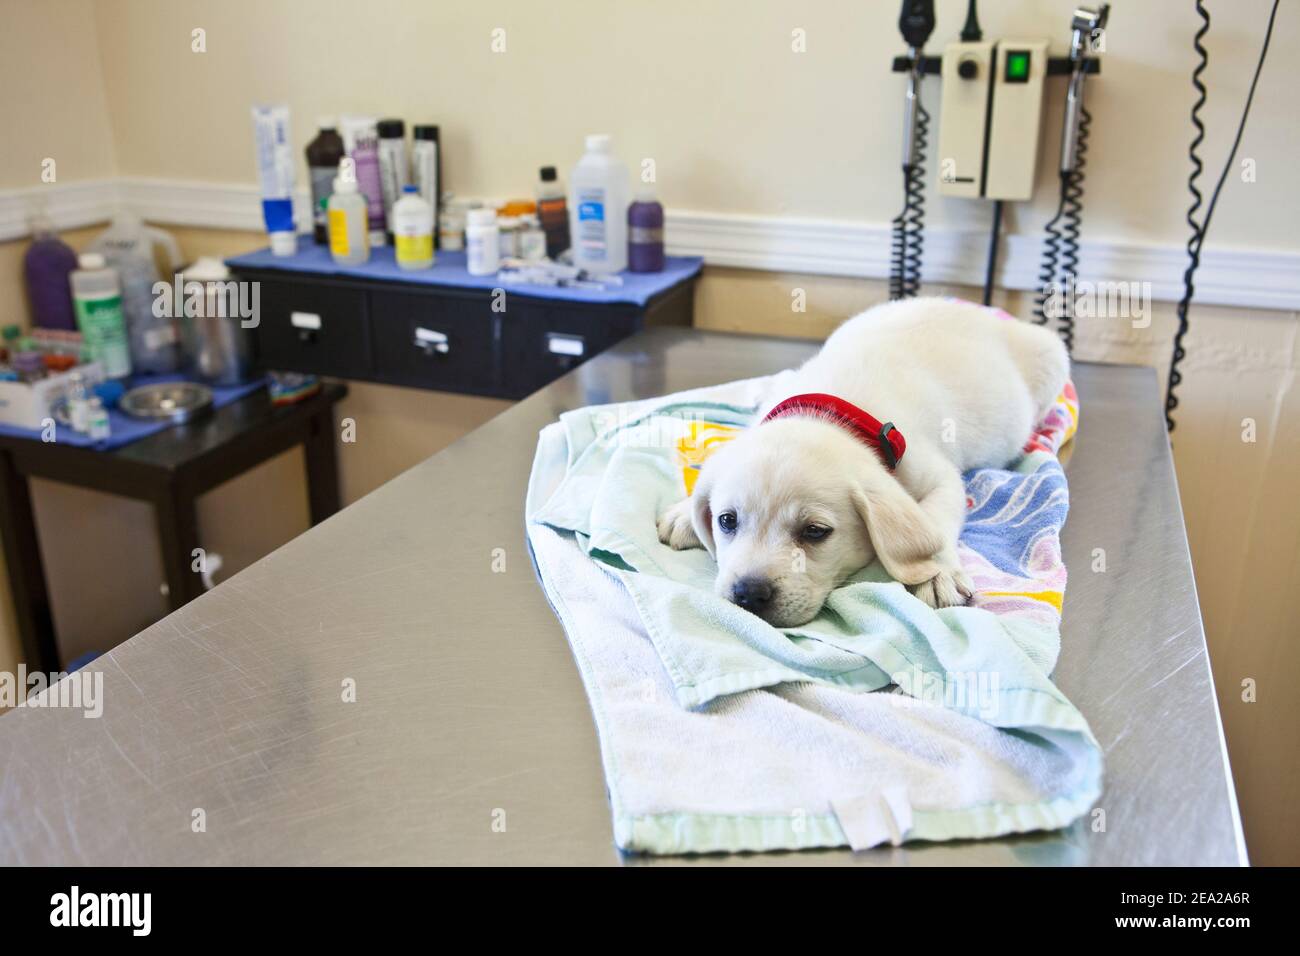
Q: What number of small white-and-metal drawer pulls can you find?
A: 3